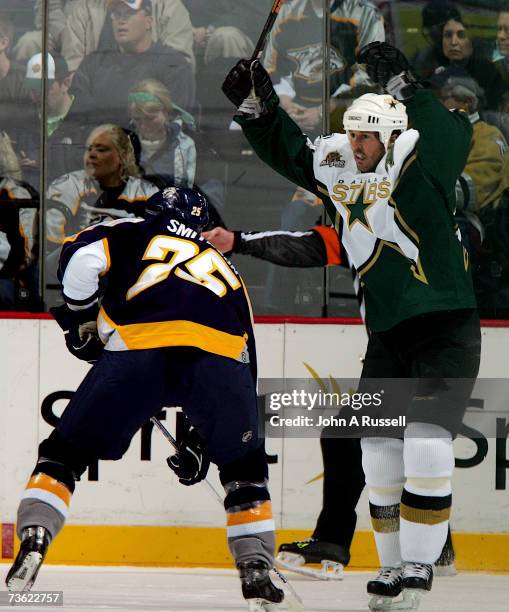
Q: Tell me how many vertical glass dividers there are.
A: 2